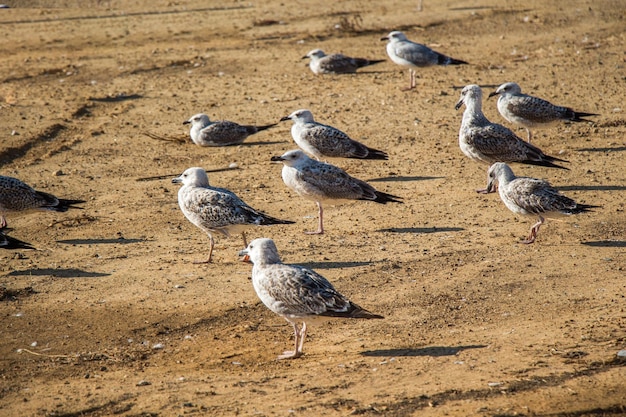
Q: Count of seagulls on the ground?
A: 12